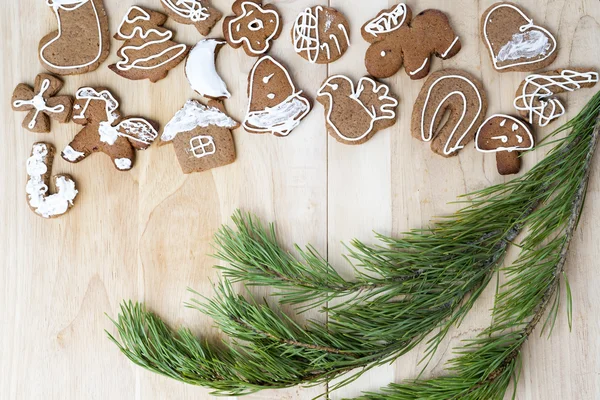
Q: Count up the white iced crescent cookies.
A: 1